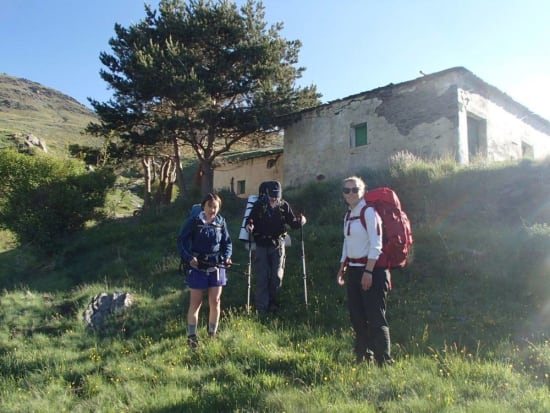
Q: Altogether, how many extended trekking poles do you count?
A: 2